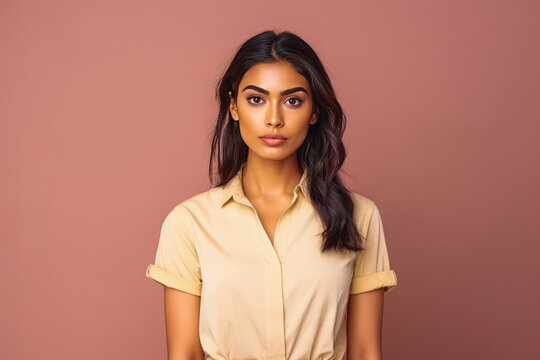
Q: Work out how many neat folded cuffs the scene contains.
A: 2